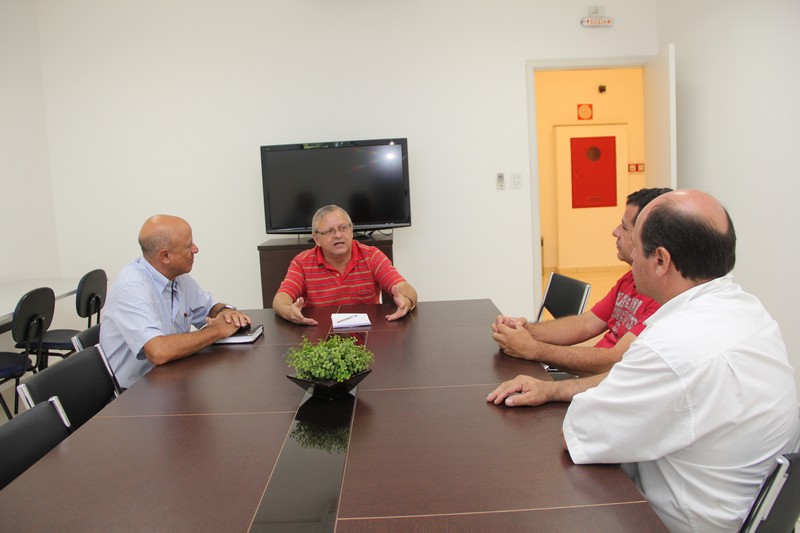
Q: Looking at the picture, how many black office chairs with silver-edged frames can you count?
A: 5